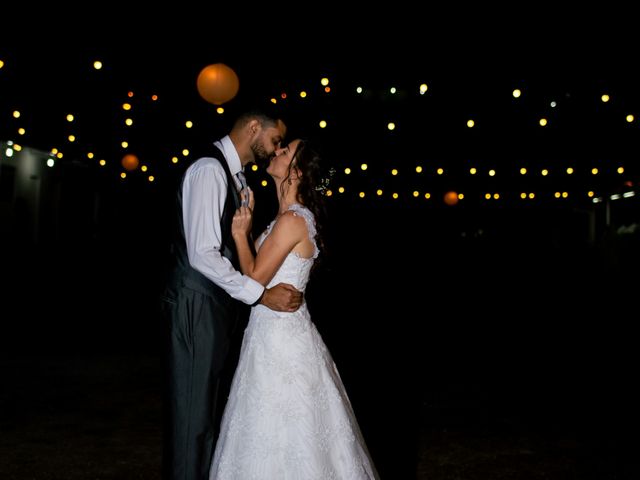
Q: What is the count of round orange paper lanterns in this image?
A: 3